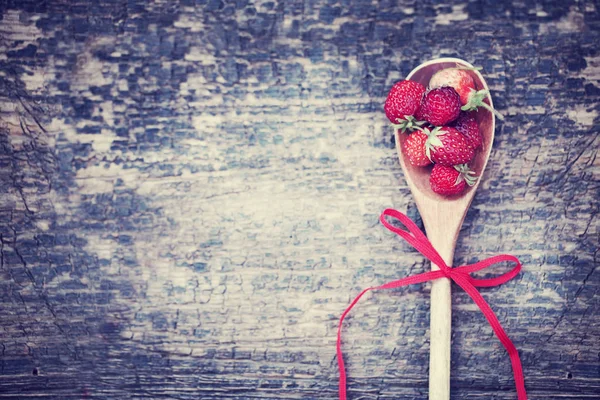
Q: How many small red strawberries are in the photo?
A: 7